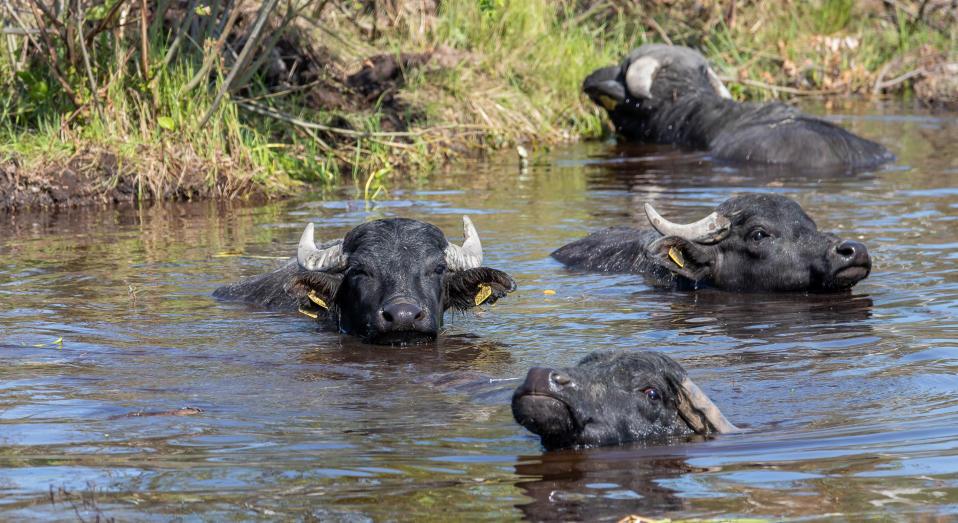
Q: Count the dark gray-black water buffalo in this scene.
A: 4